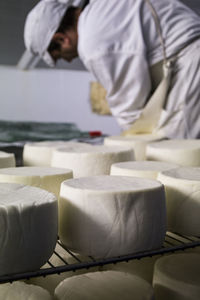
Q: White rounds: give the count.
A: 13